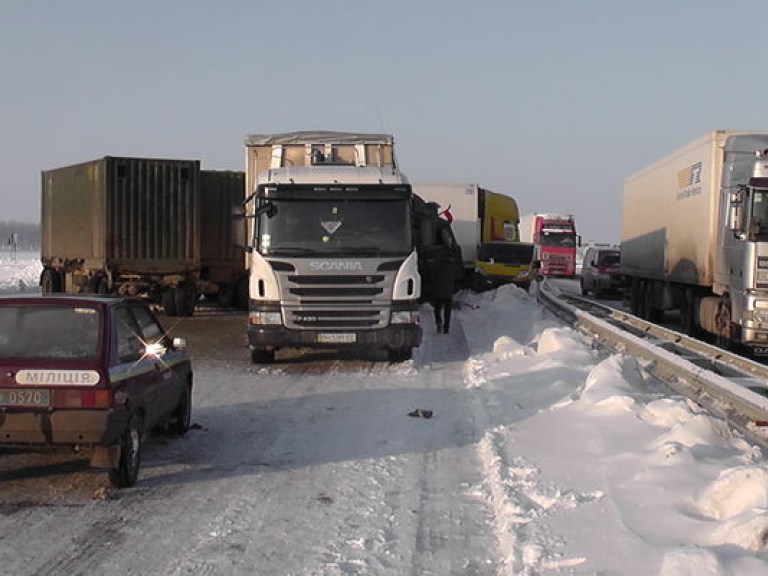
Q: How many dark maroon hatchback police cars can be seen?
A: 1